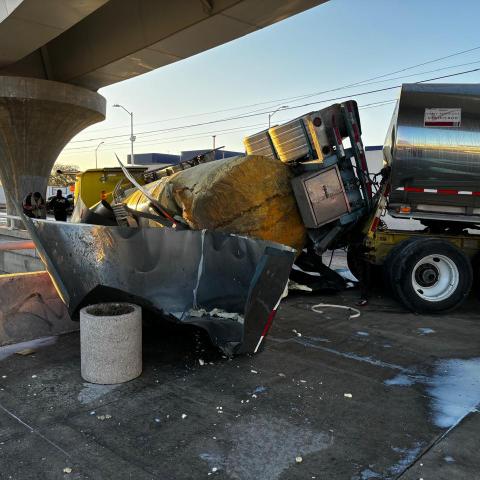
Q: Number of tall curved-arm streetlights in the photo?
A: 3